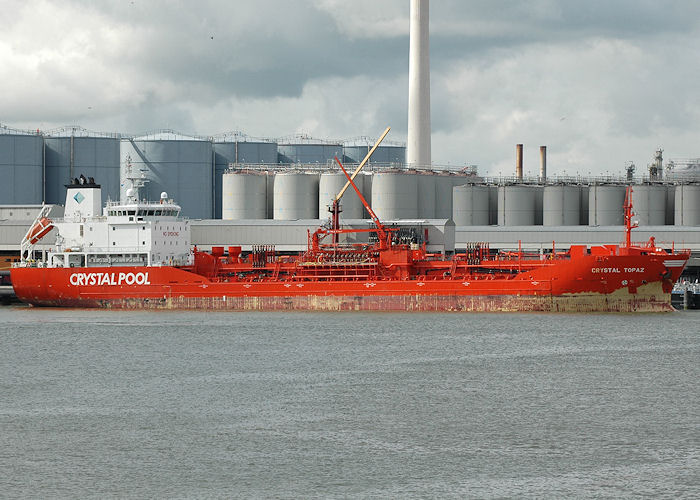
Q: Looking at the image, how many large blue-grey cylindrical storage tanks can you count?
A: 6